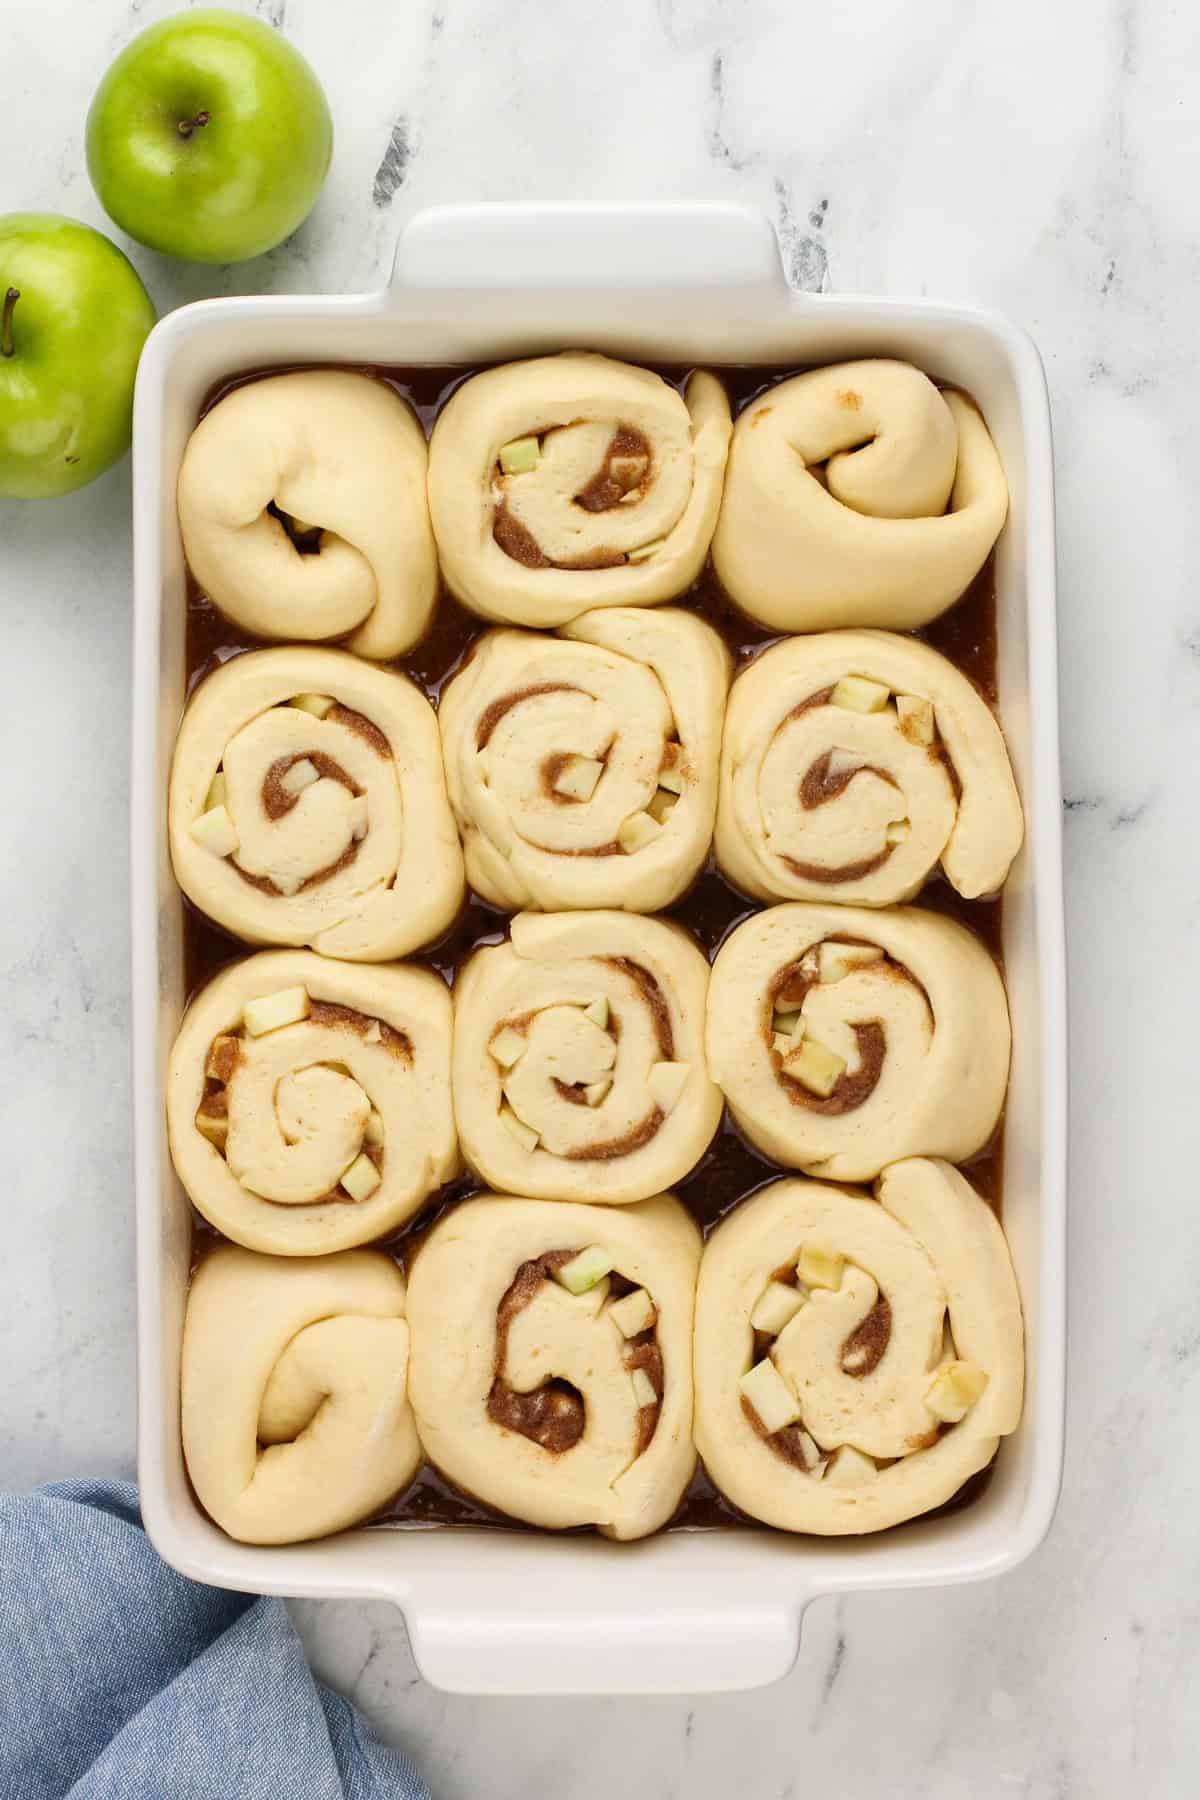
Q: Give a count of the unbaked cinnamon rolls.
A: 12